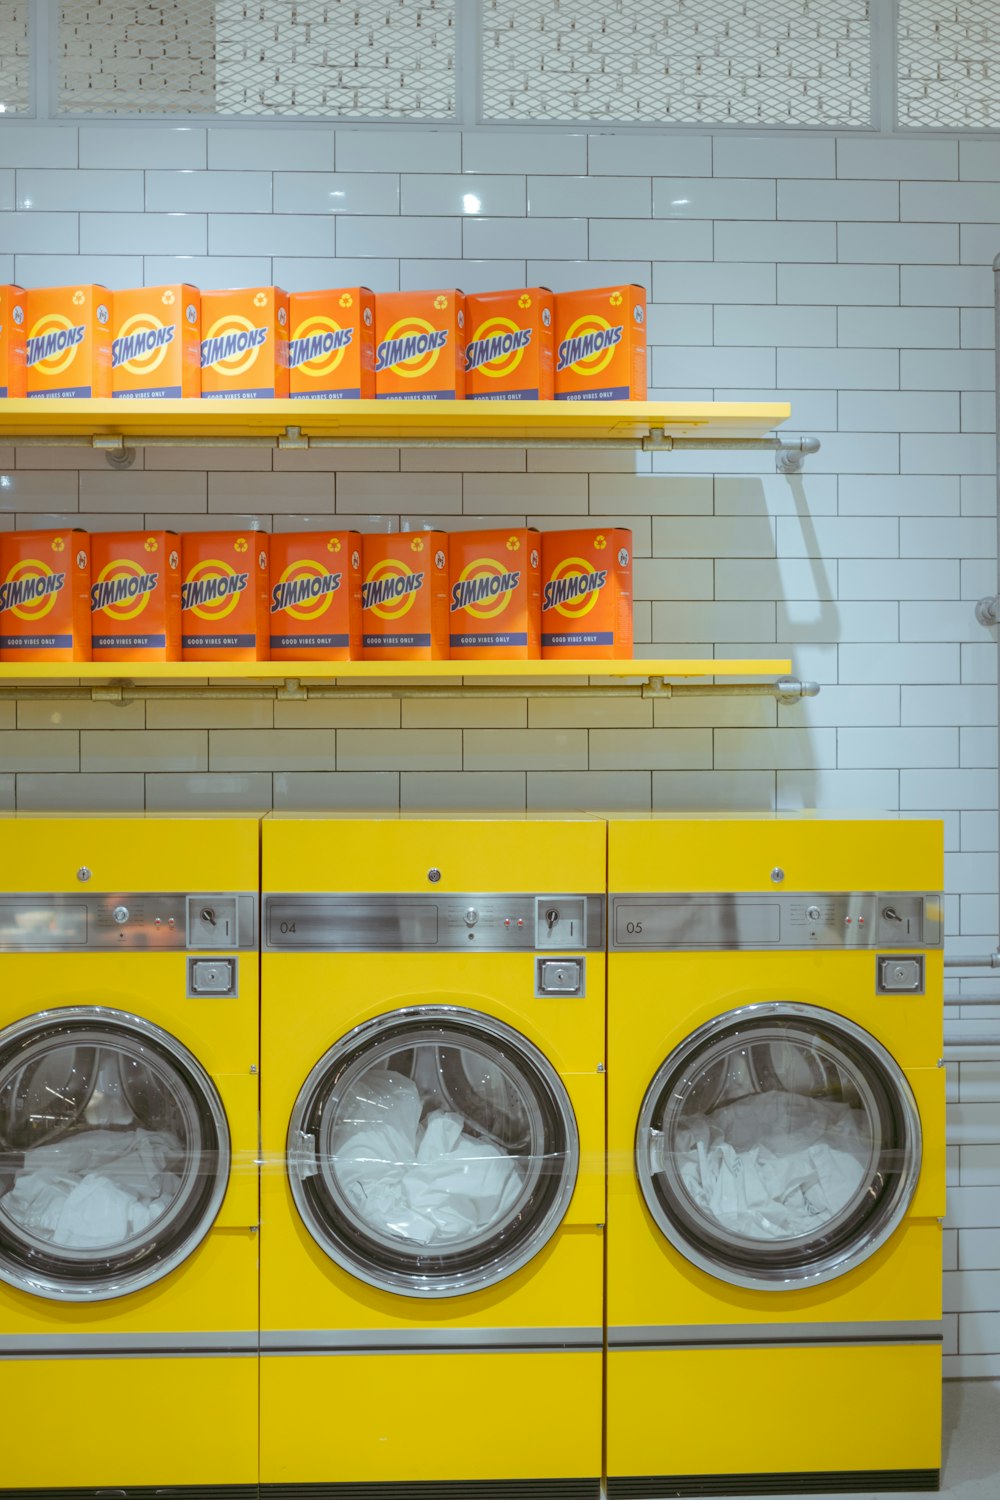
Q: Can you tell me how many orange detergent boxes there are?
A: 15